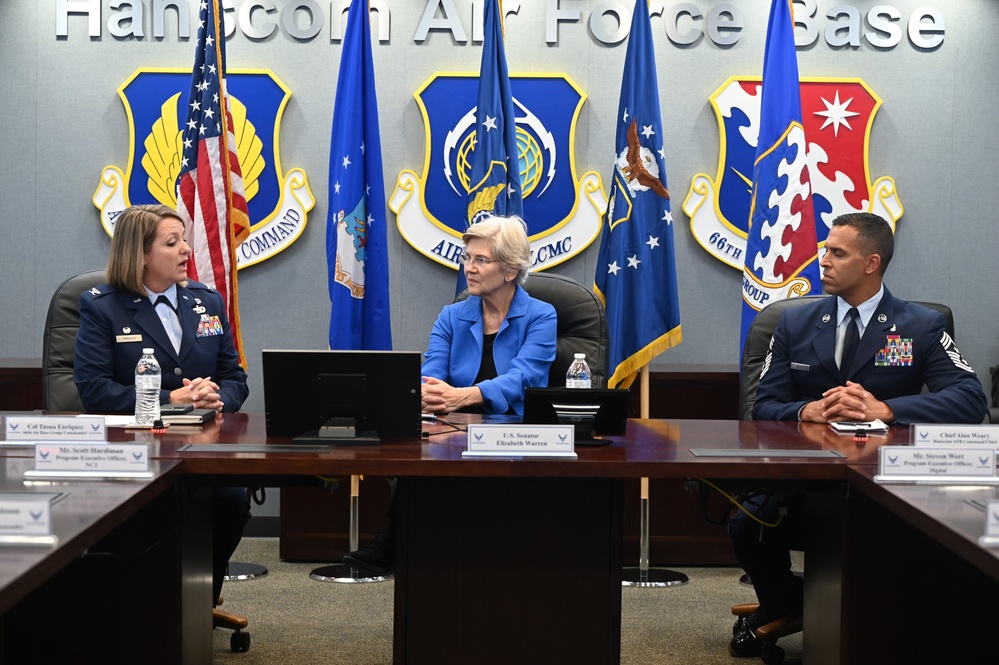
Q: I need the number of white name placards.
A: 7